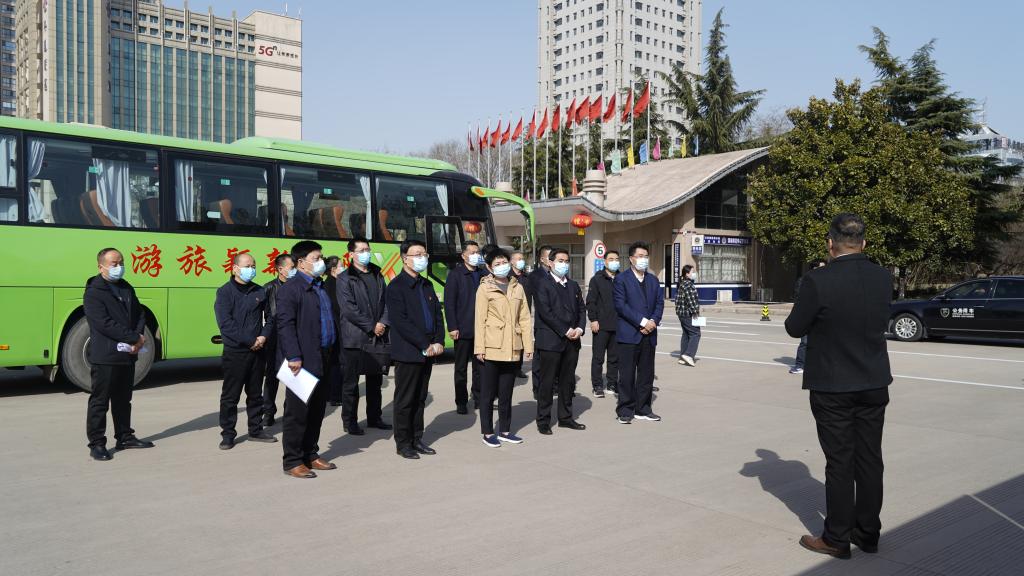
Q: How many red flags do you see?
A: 15